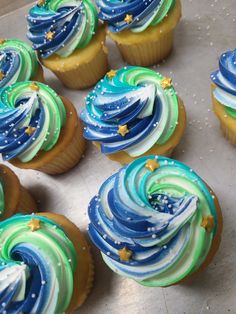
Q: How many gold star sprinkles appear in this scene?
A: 14